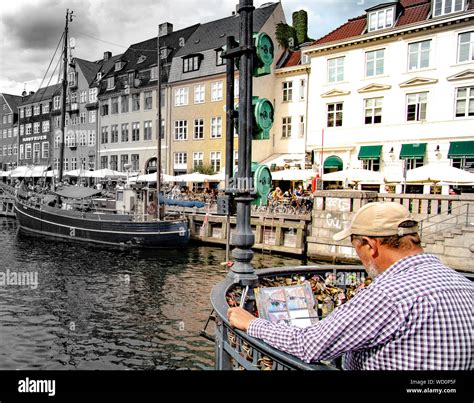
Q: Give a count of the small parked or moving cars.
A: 0